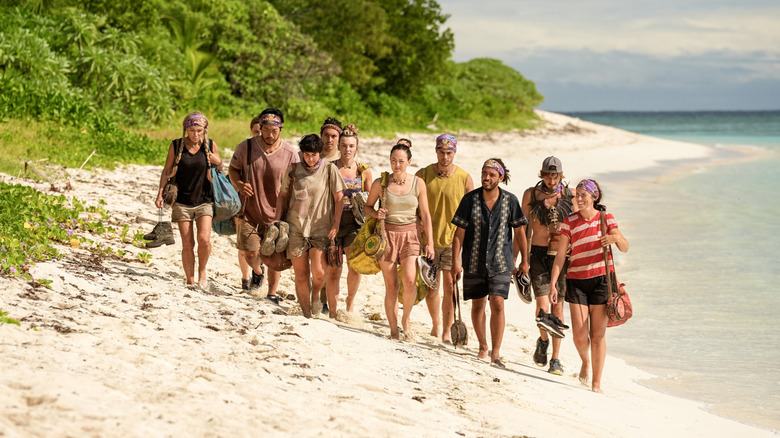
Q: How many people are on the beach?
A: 11